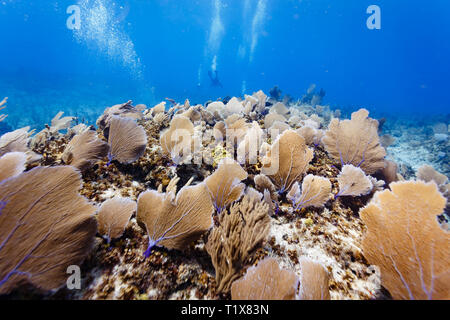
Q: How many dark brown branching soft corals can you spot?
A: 1